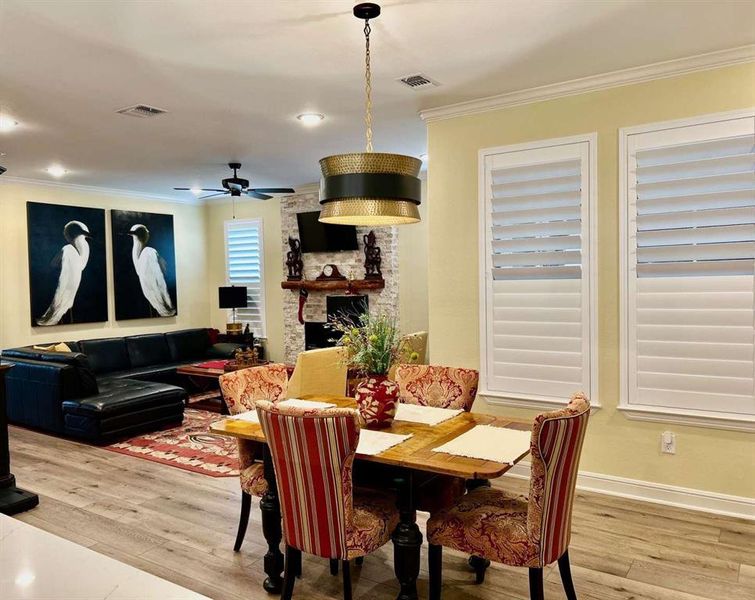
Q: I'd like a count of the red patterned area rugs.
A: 1